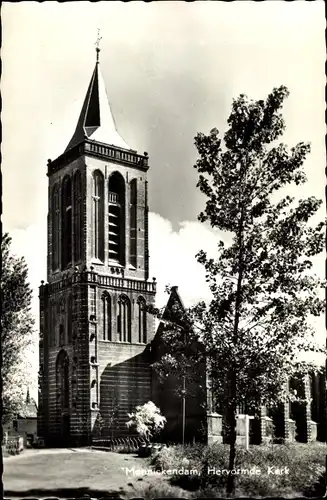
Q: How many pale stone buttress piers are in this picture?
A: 5